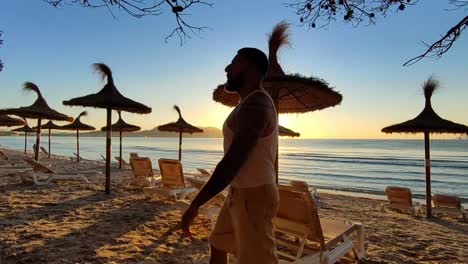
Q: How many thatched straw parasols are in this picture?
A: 11